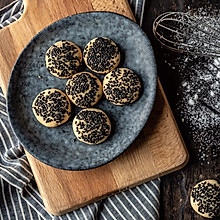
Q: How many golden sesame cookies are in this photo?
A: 7